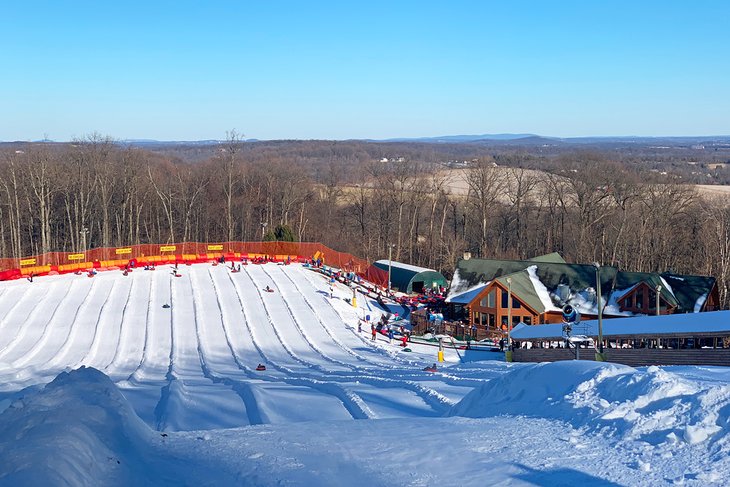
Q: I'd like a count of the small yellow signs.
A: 5